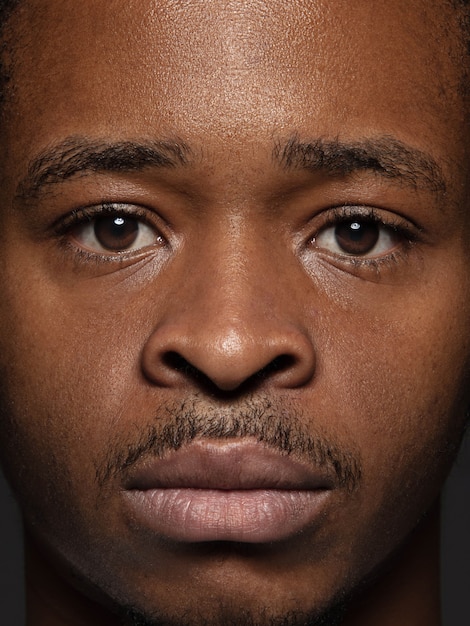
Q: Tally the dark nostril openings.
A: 2